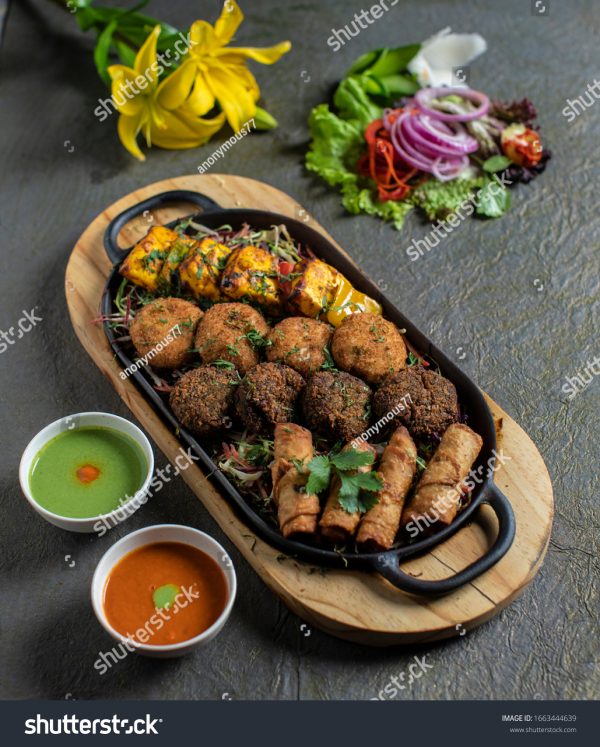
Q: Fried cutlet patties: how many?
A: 8